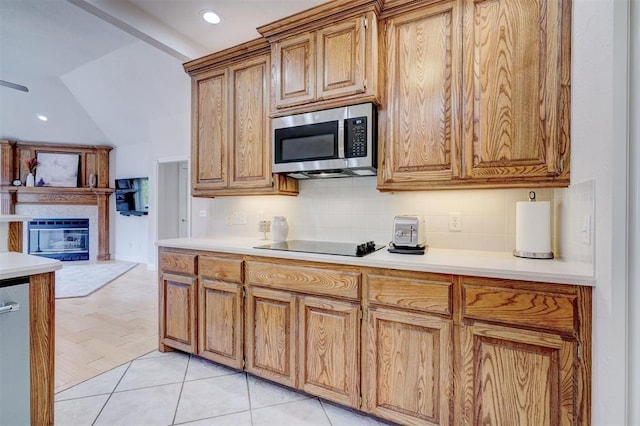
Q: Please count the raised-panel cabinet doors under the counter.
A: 6